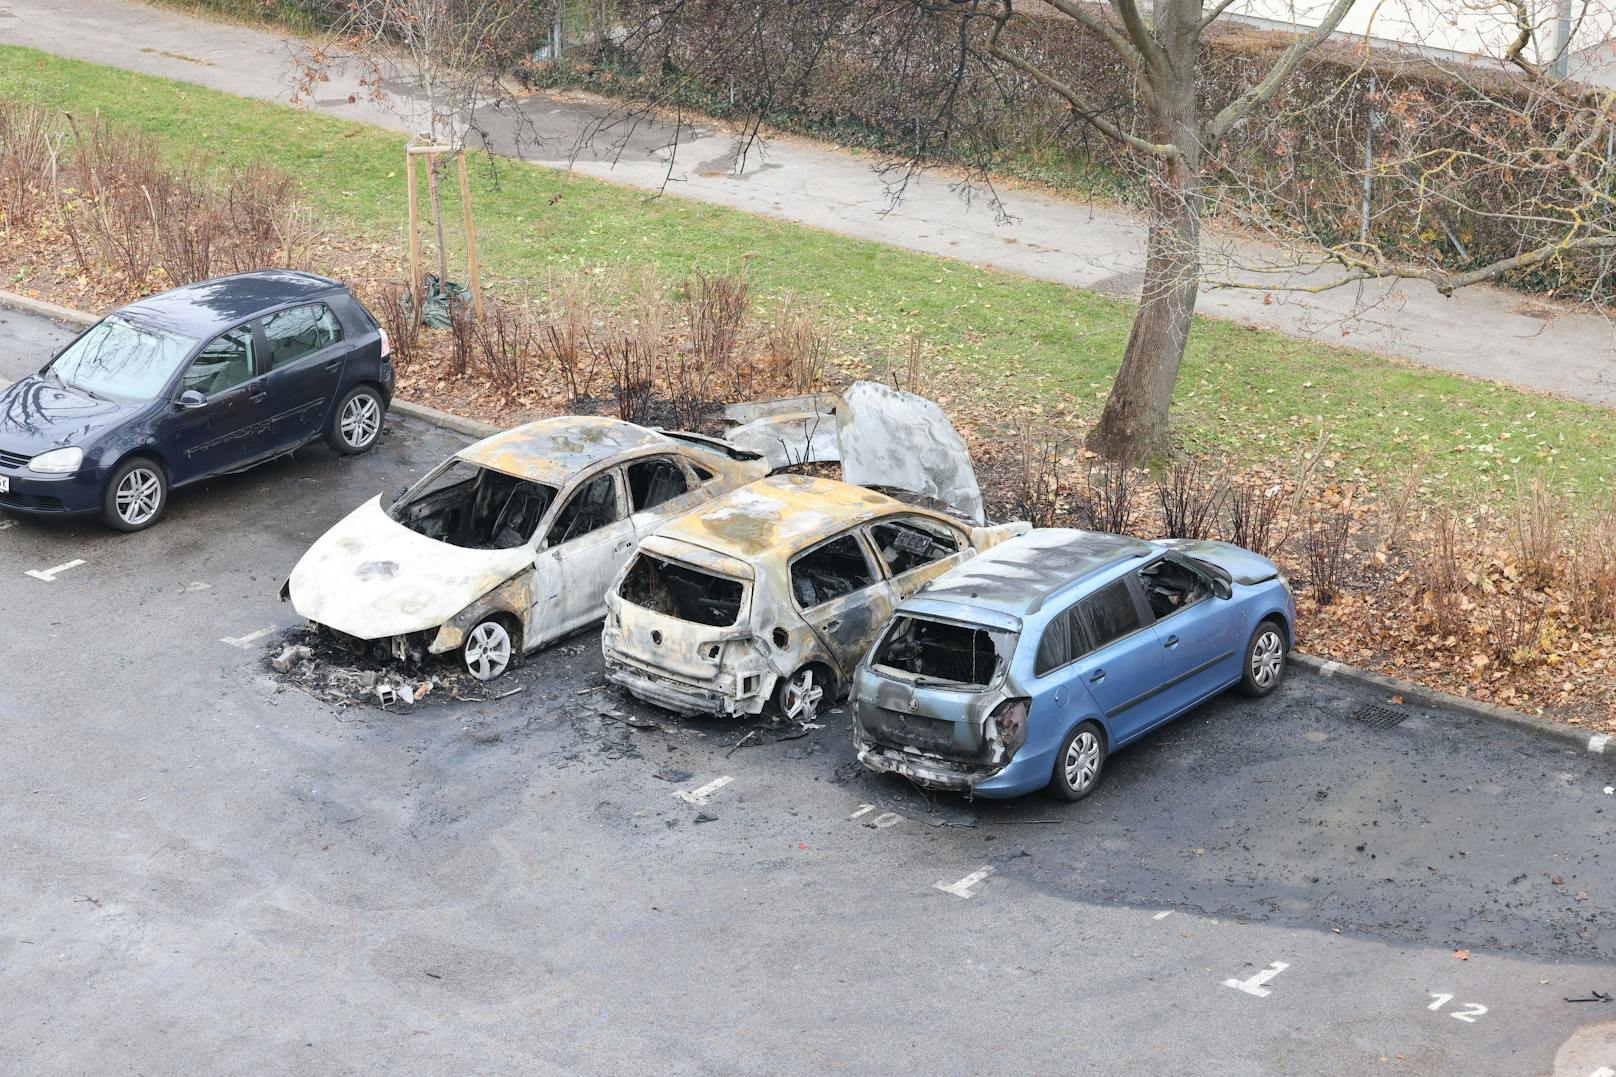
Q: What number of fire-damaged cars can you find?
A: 3